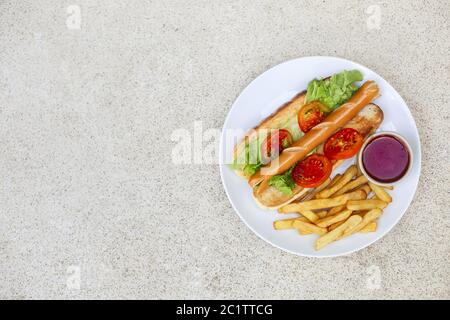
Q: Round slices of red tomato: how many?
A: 4